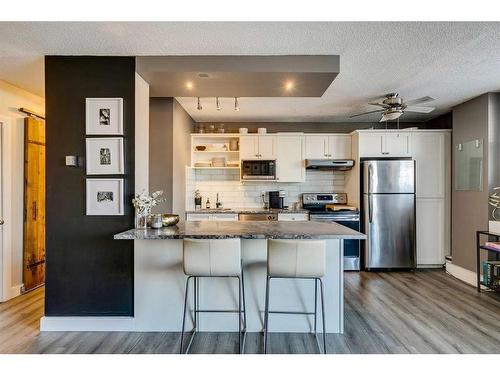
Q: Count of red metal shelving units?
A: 0